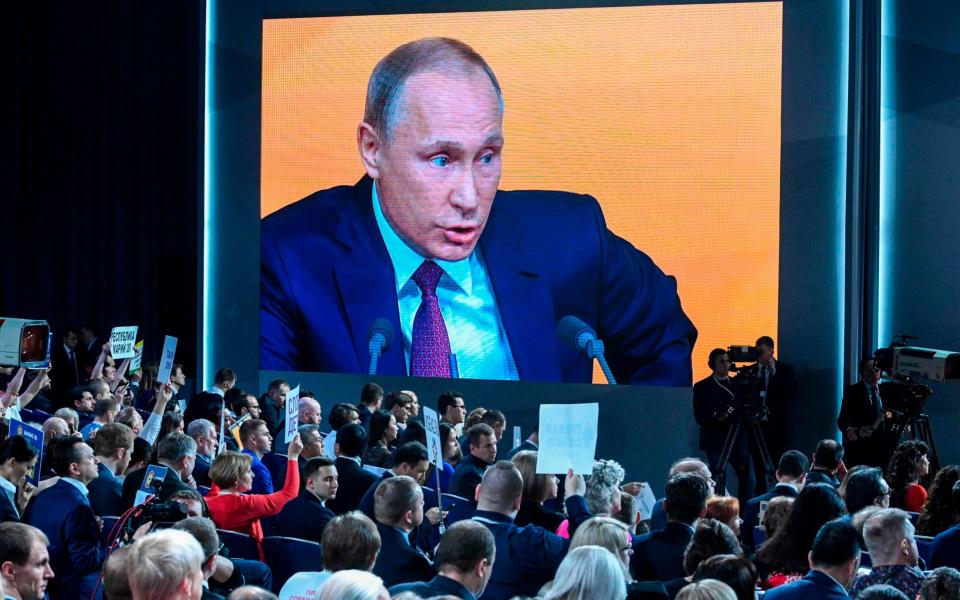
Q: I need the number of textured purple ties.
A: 1